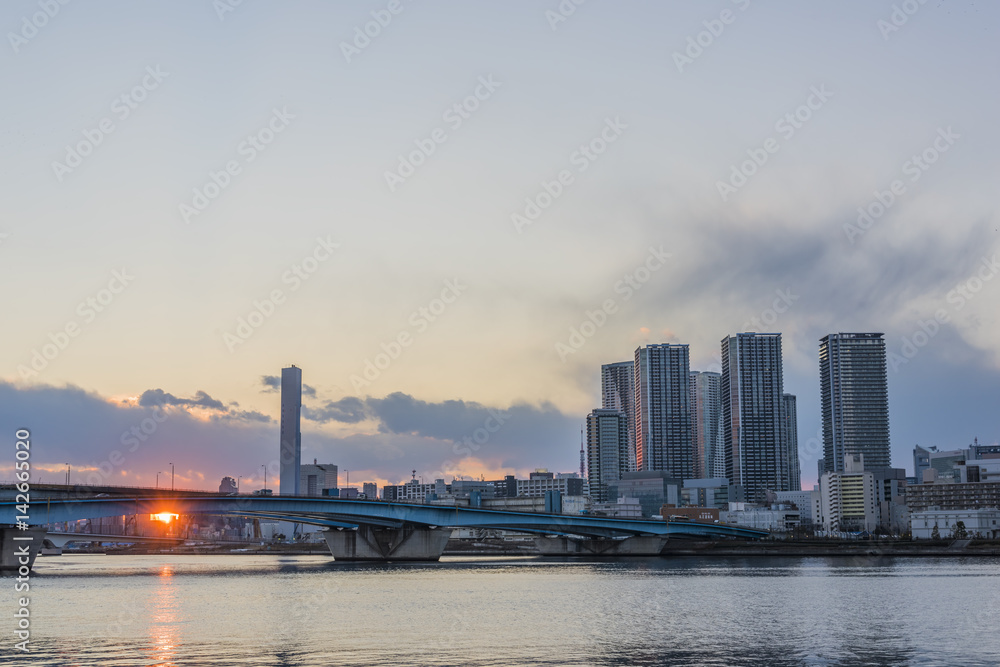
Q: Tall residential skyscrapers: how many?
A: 7